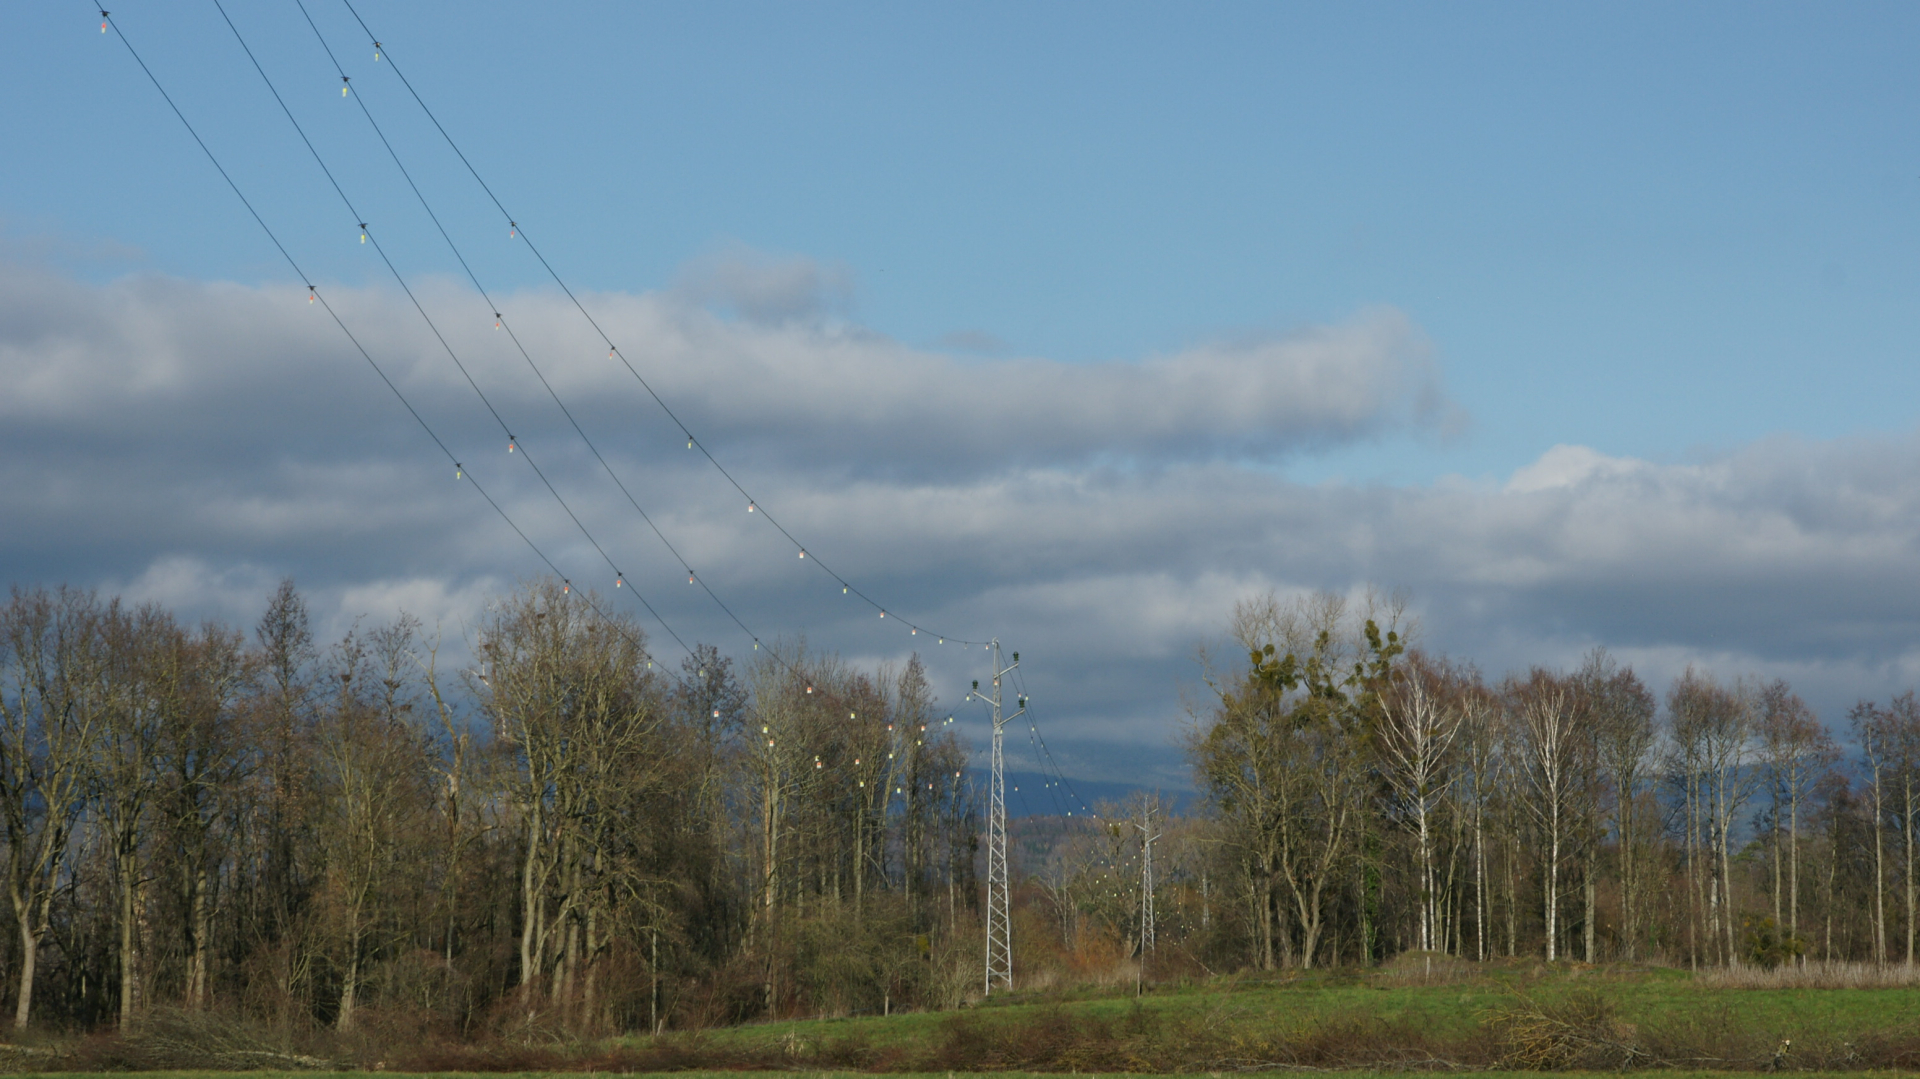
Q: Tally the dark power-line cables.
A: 4